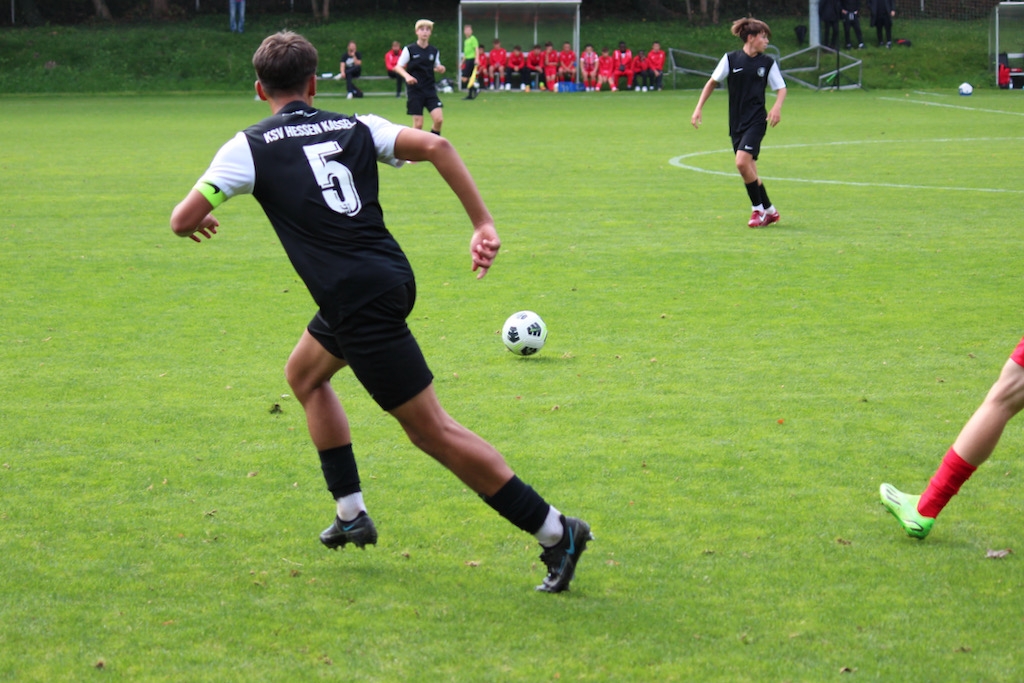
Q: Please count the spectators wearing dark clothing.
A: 3